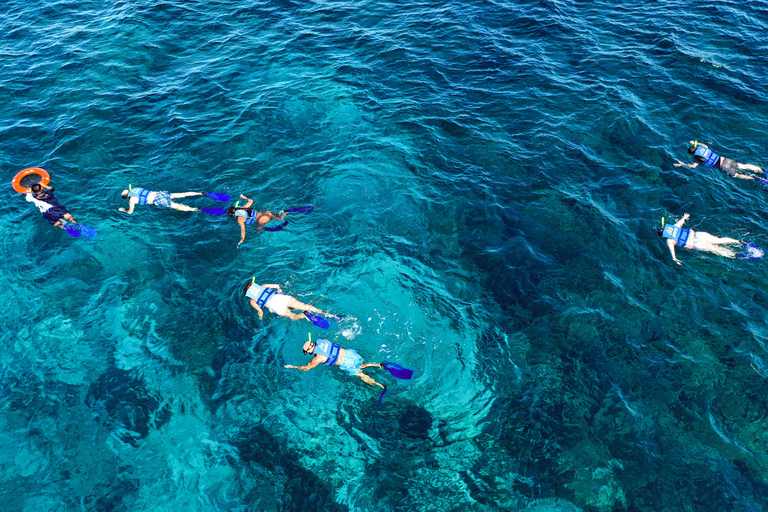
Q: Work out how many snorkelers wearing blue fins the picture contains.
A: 7